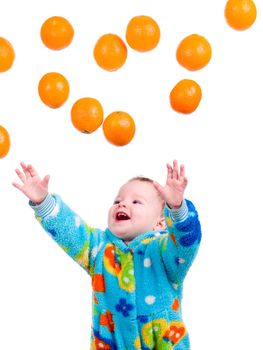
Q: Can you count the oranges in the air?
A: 11